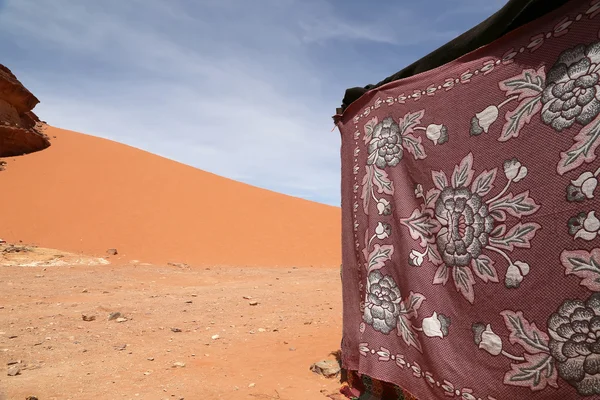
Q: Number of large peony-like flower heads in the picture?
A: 5